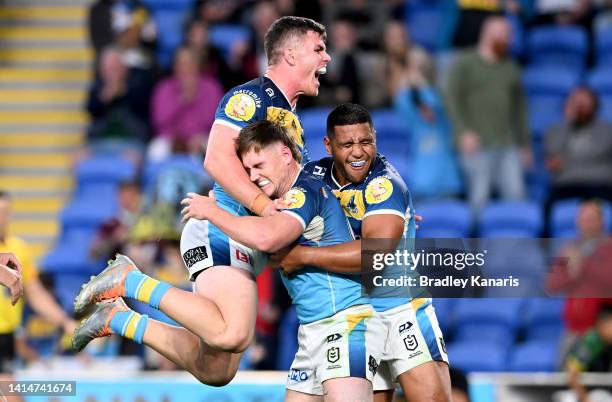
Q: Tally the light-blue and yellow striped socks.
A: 2